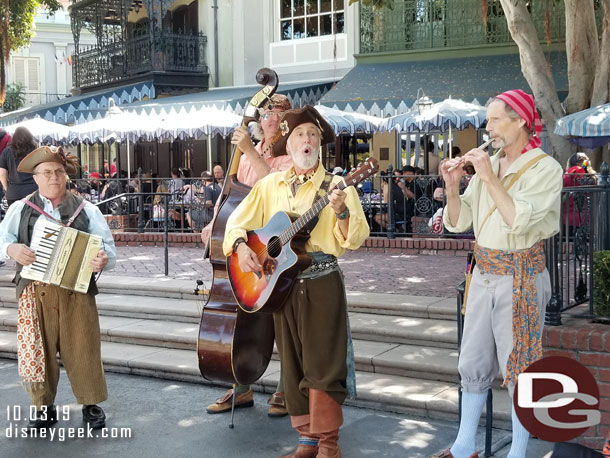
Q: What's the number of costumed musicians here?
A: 4